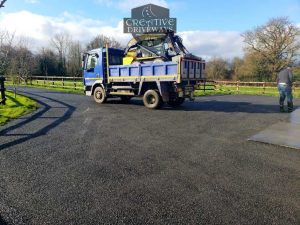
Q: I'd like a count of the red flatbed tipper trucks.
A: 0